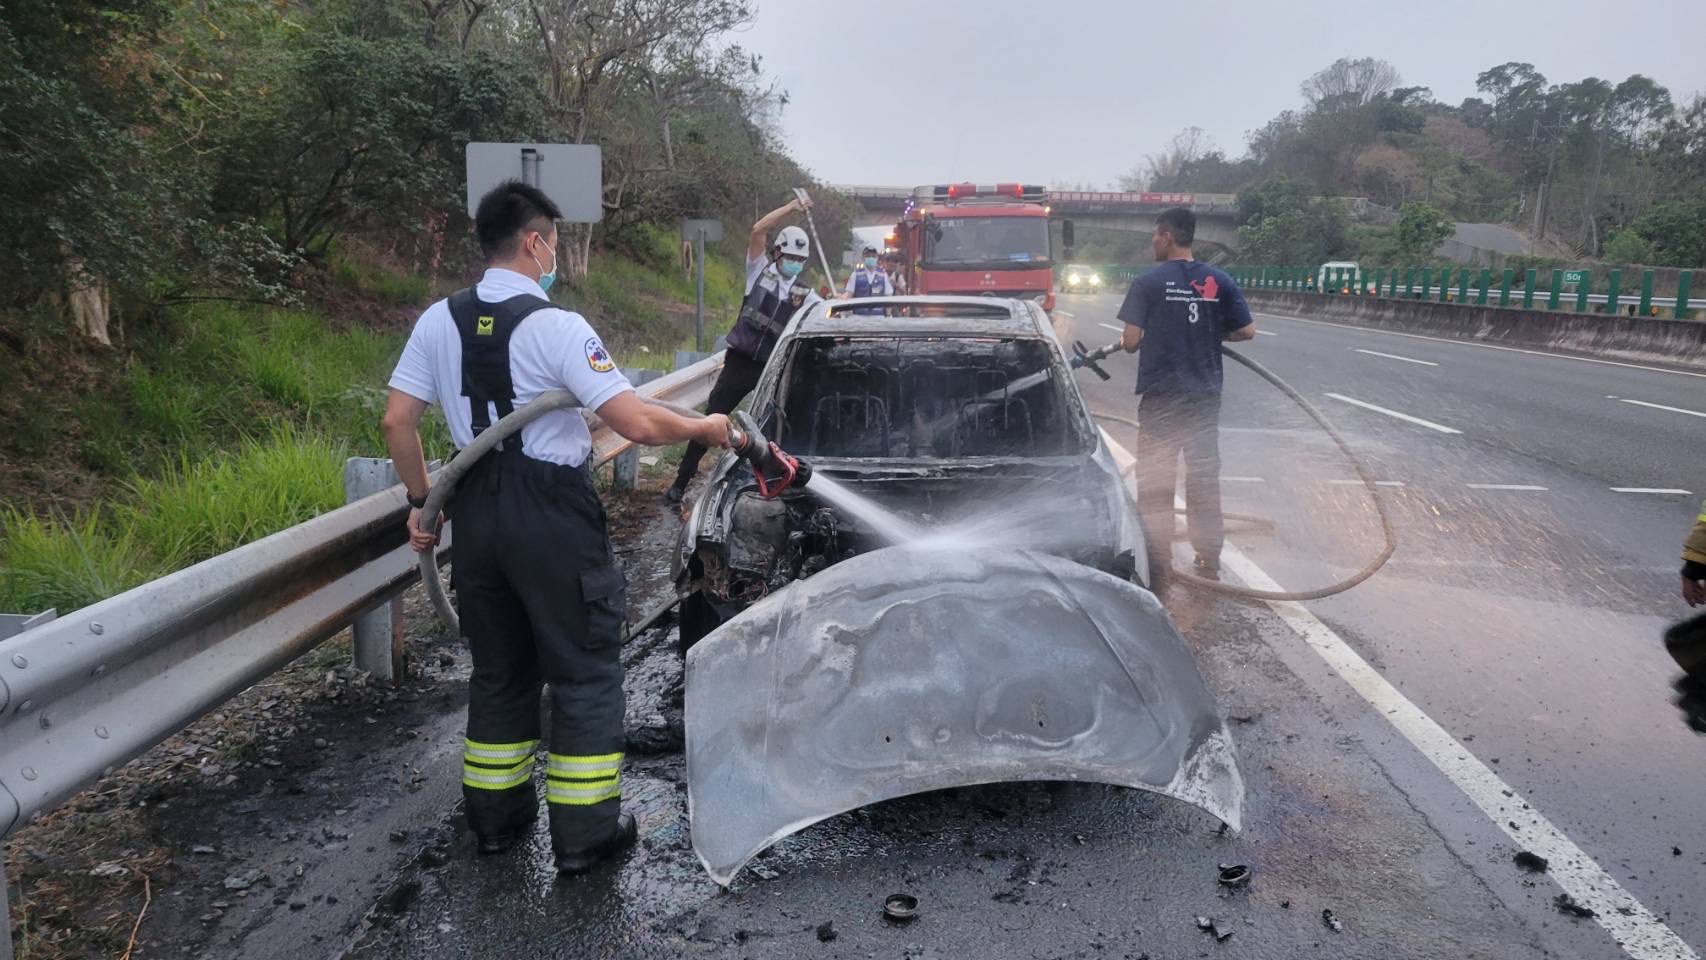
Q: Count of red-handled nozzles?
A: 1